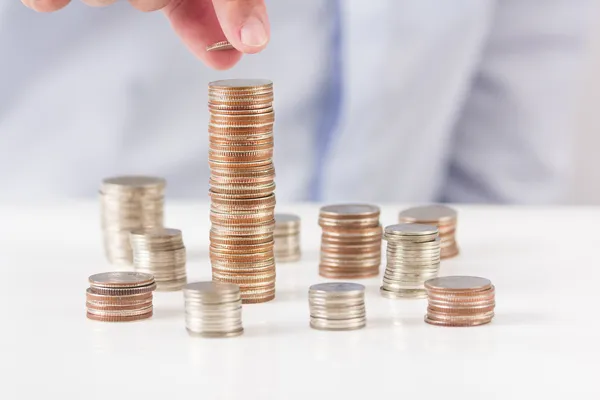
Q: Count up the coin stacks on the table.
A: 11